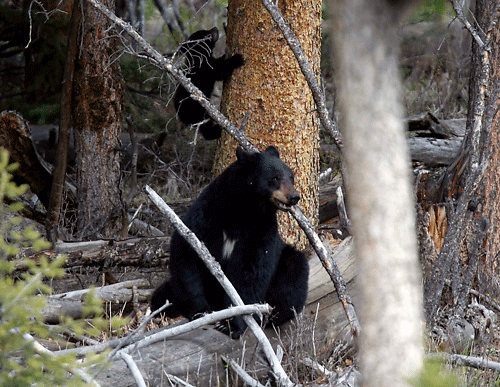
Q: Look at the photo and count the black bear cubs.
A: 1